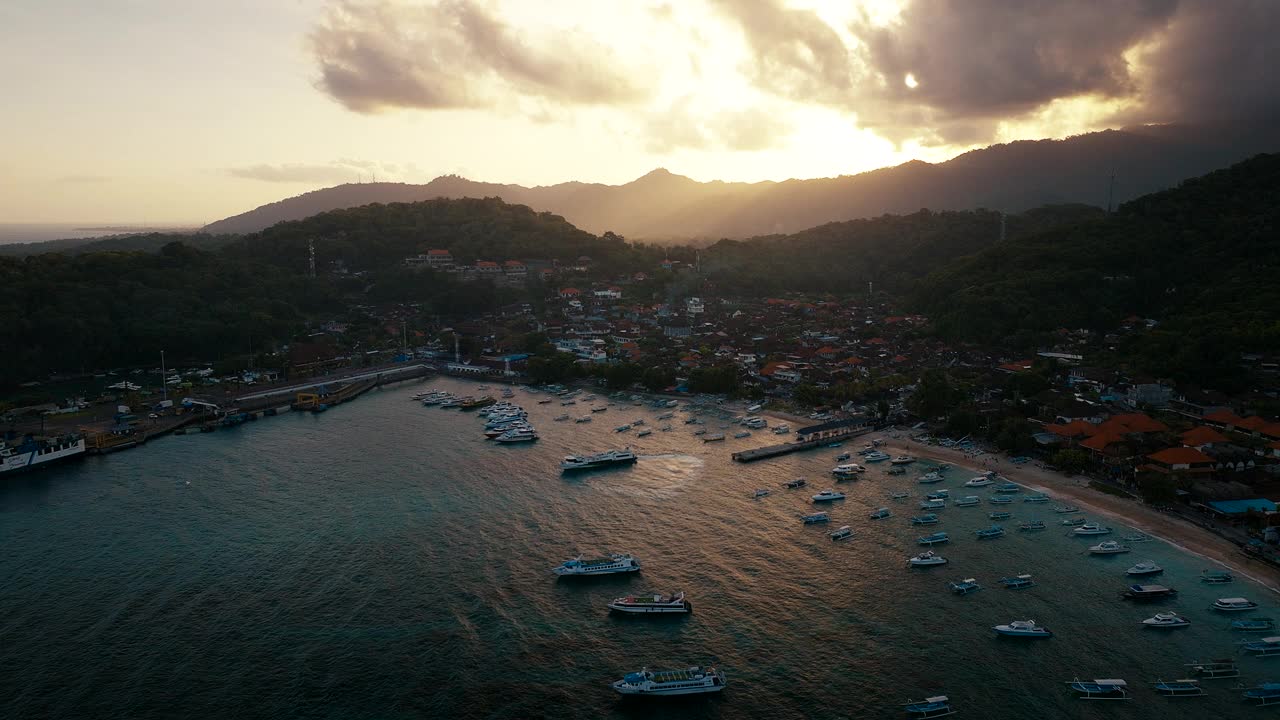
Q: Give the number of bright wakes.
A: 1